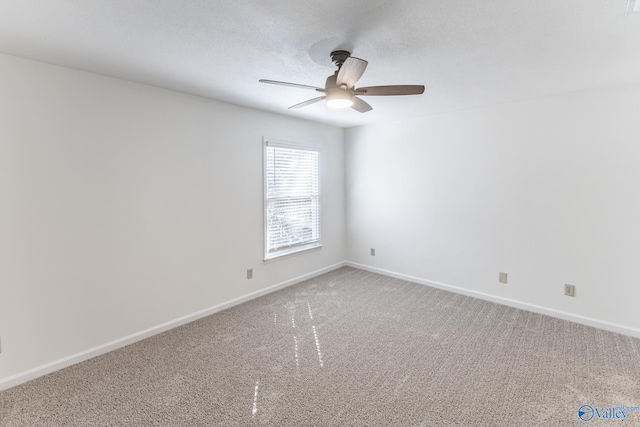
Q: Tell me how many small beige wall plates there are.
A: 4